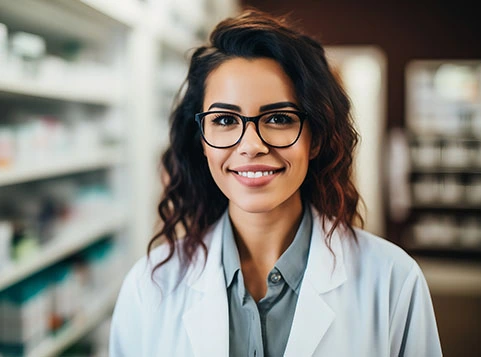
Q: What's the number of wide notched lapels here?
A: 2